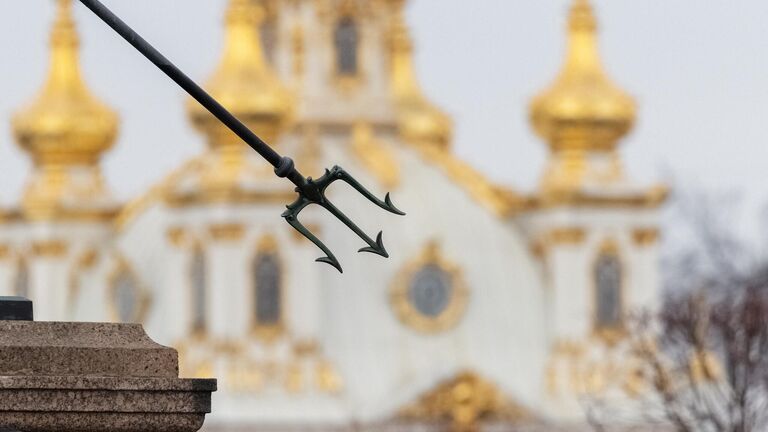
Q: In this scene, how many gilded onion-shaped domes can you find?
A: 4